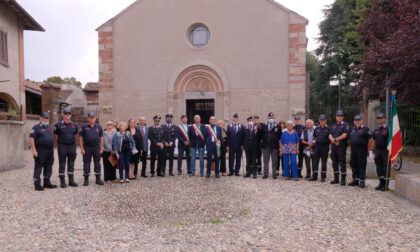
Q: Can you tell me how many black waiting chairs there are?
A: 0